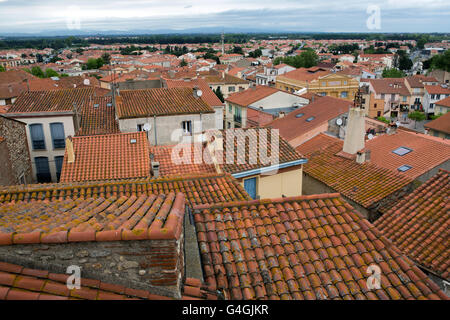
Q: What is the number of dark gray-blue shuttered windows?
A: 4